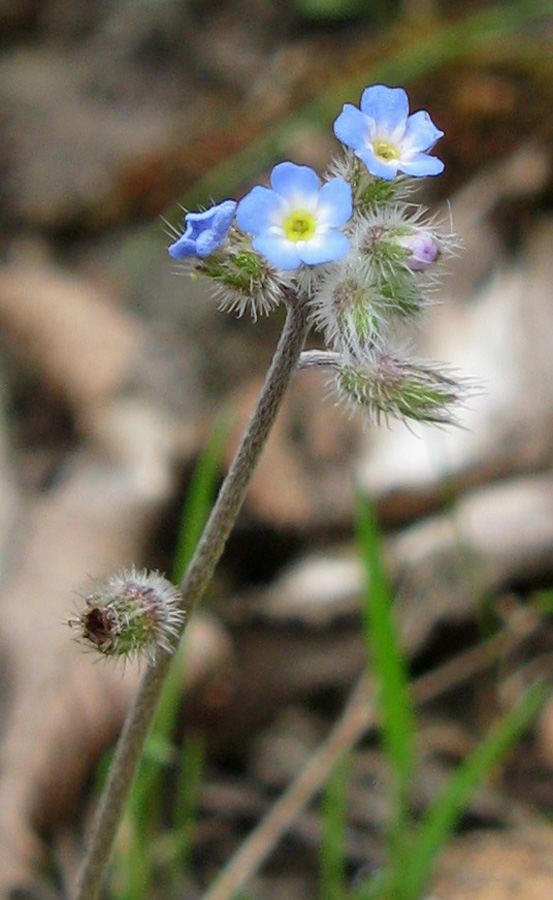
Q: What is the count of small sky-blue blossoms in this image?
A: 3